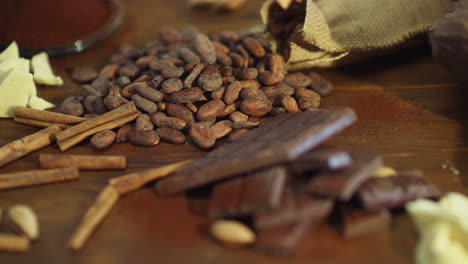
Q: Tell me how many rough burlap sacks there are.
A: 1